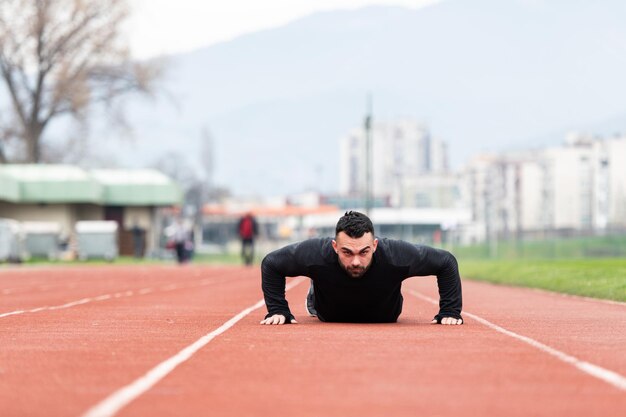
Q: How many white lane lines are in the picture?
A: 3